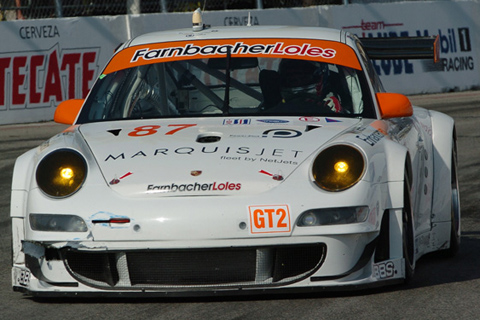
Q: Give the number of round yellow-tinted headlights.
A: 2